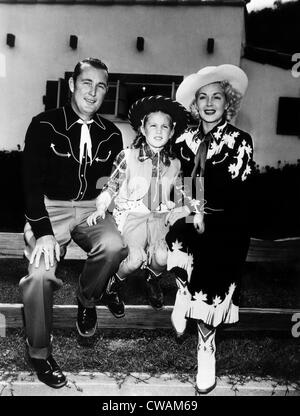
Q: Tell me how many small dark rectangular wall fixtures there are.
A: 4